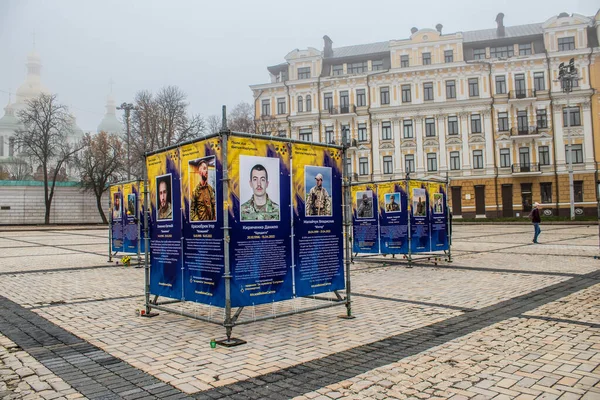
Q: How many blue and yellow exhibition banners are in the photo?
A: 11